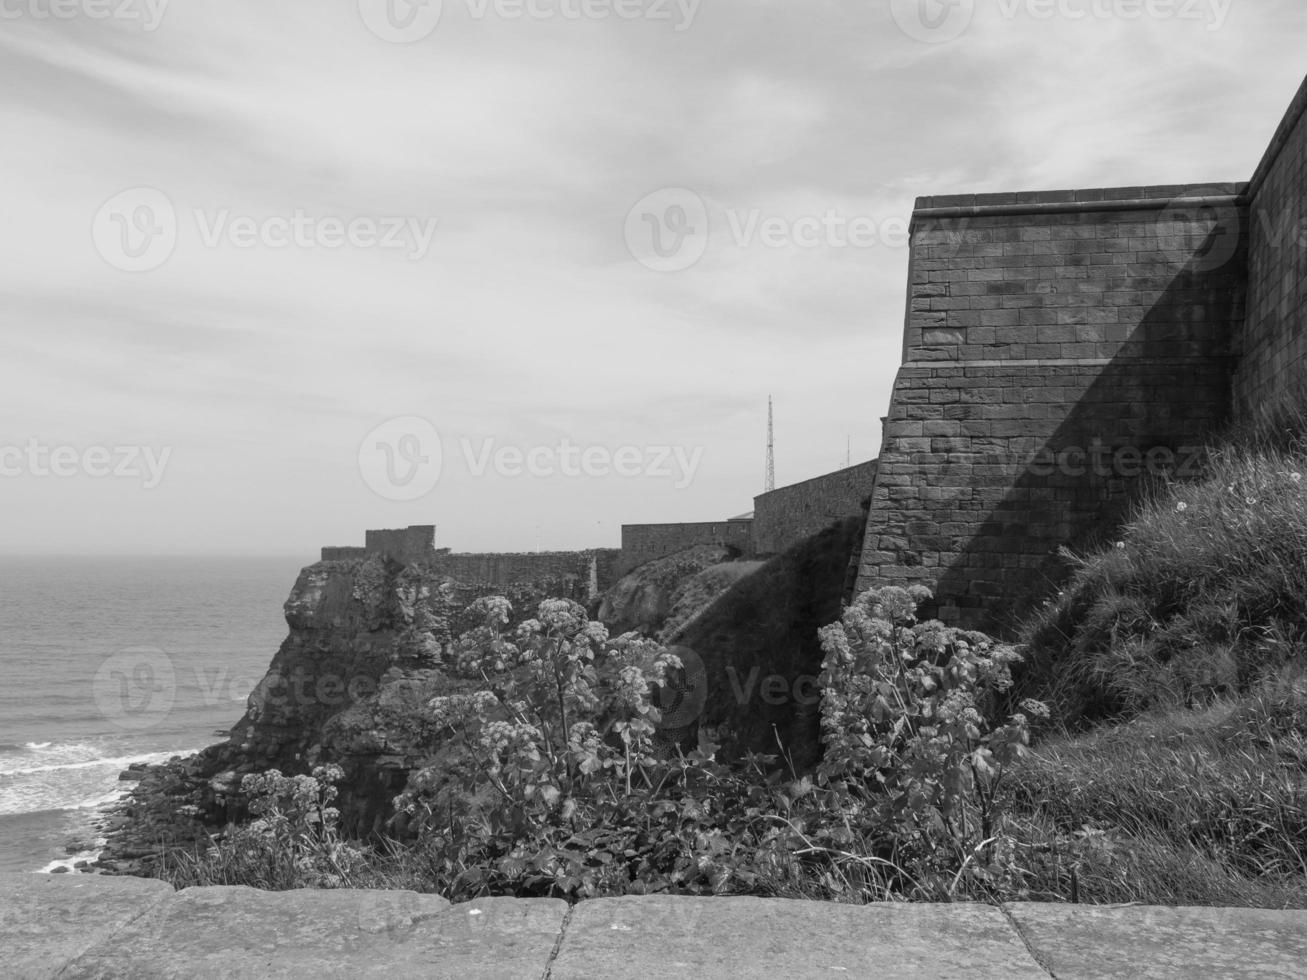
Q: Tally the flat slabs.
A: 4